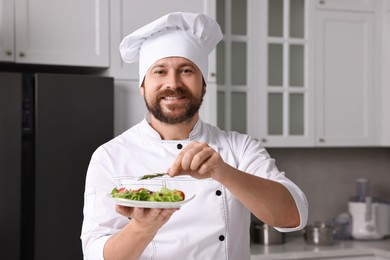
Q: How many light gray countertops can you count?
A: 1